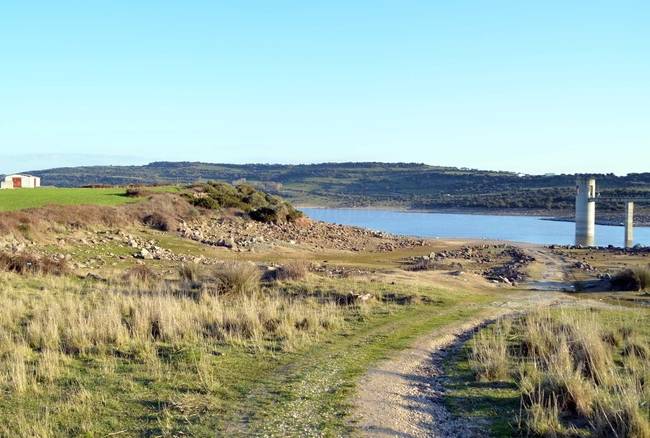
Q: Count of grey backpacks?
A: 0